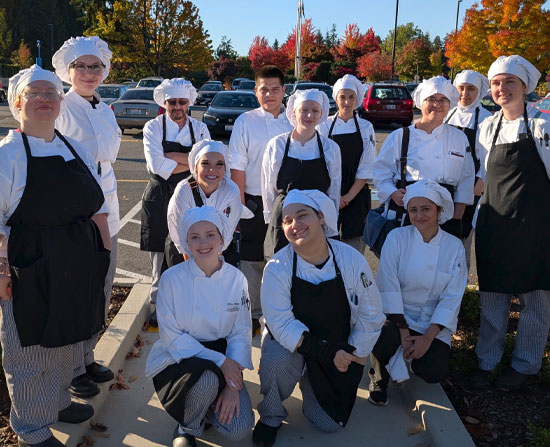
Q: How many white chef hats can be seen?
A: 12